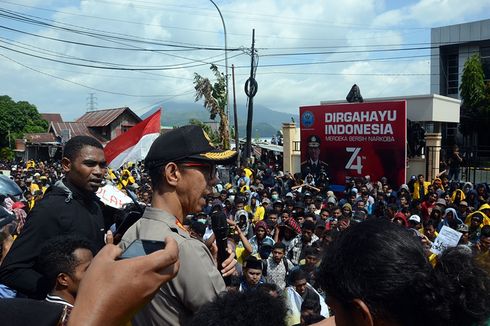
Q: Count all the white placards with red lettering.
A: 1